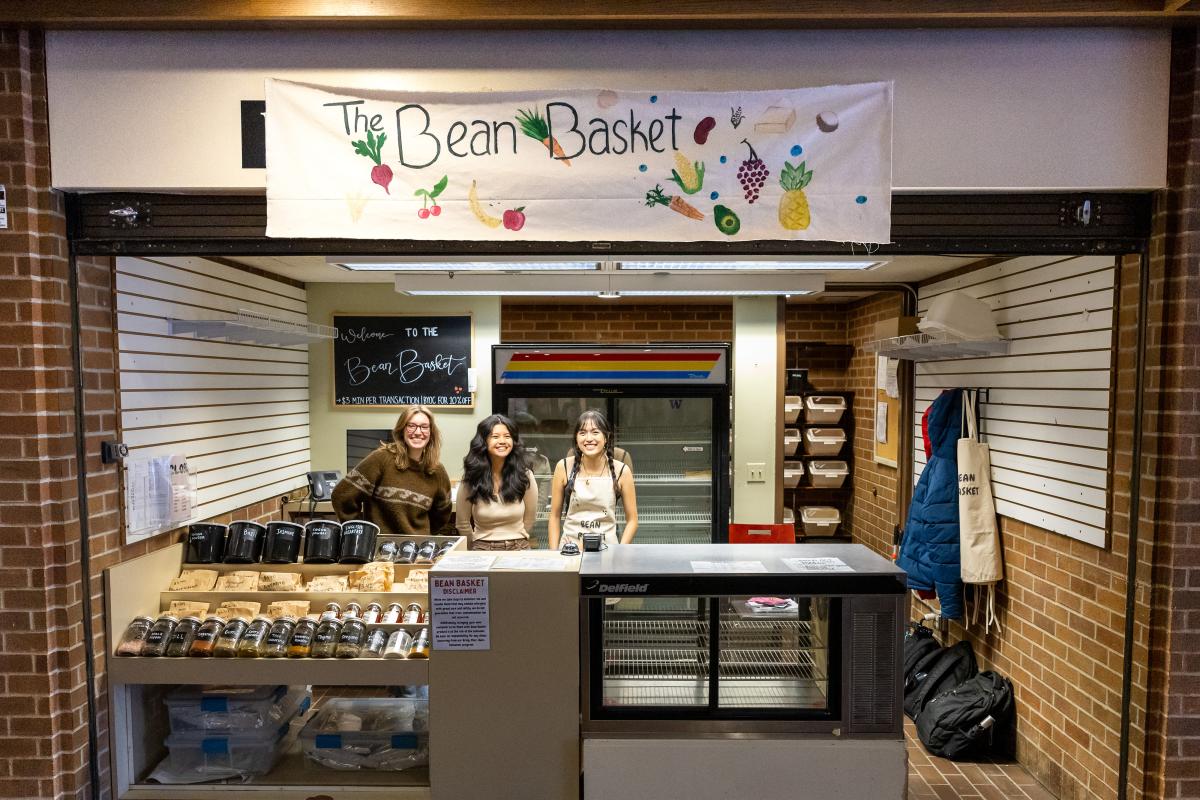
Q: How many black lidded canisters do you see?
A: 5